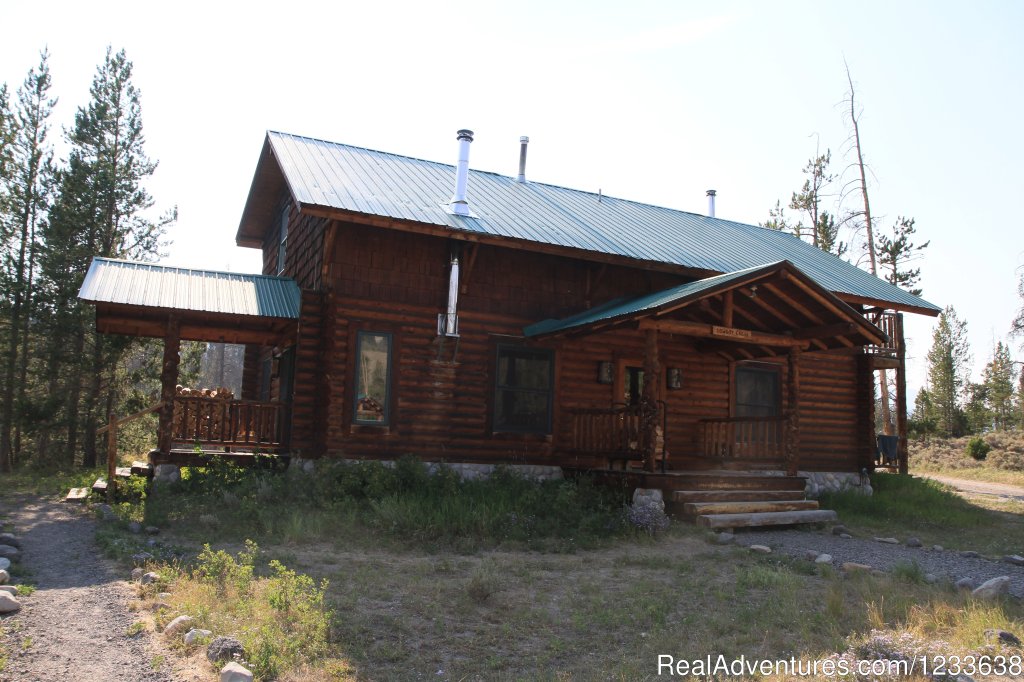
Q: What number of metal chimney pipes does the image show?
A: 3